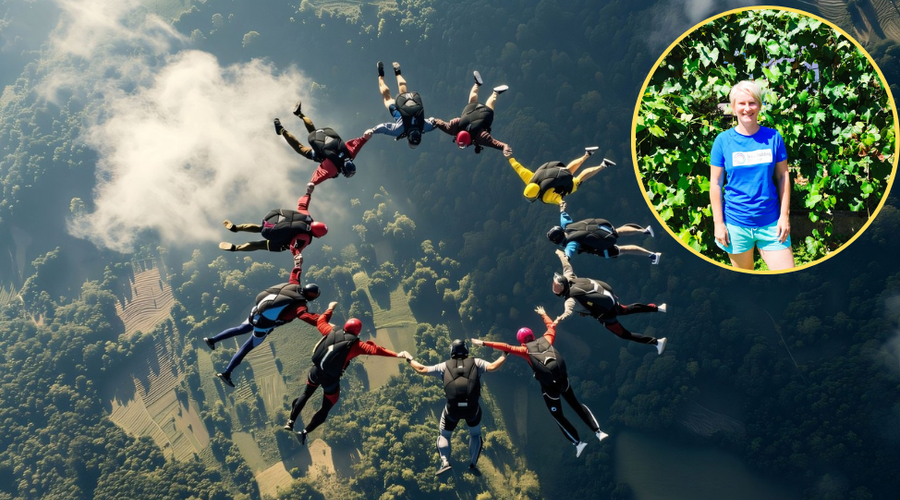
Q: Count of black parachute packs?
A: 11